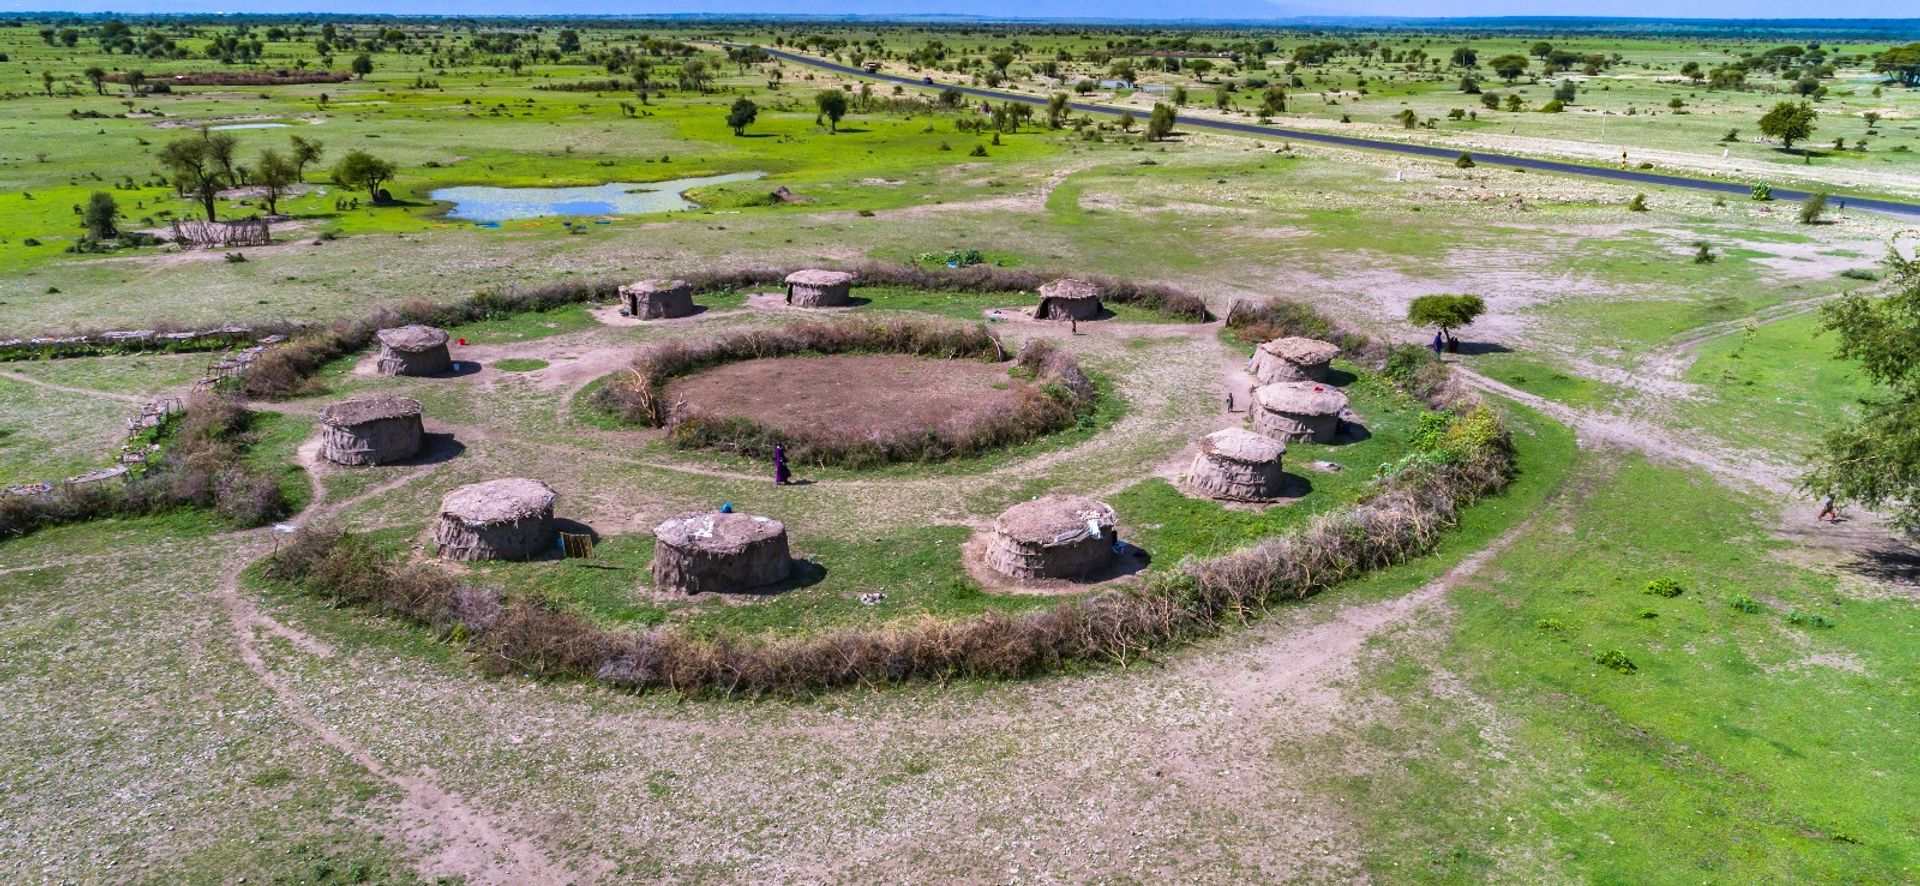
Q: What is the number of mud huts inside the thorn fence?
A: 11